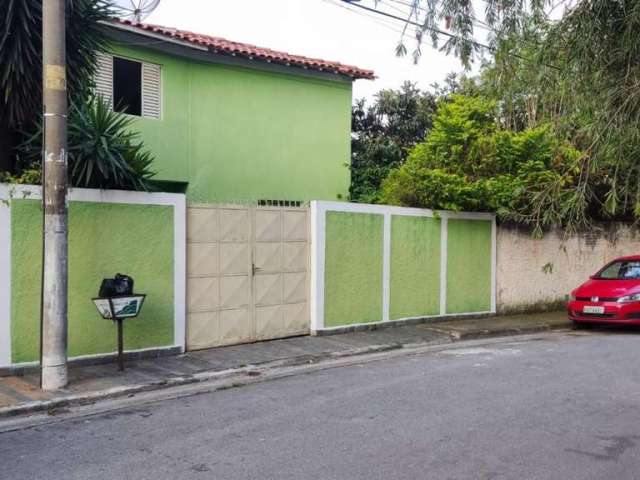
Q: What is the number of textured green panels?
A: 4